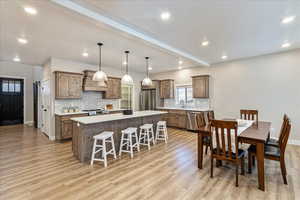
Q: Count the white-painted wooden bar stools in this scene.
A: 4